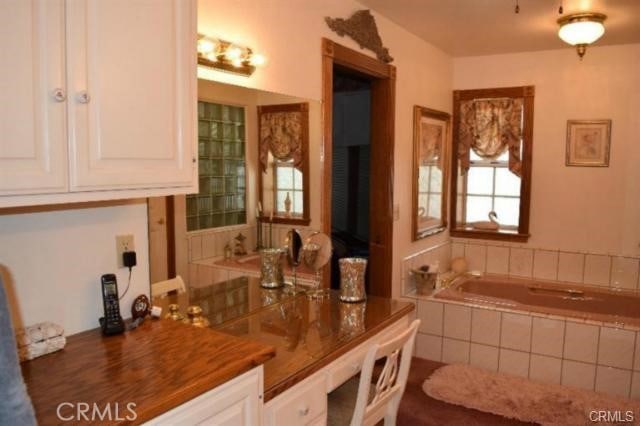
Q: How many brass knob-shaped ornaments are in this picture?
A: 2